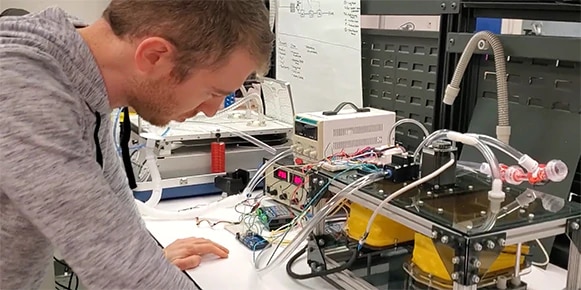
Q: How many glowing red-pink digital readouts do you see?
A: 2